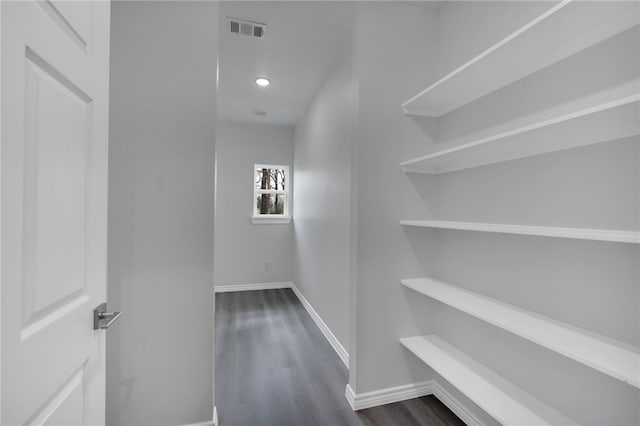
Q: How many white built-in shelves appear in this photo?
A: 5